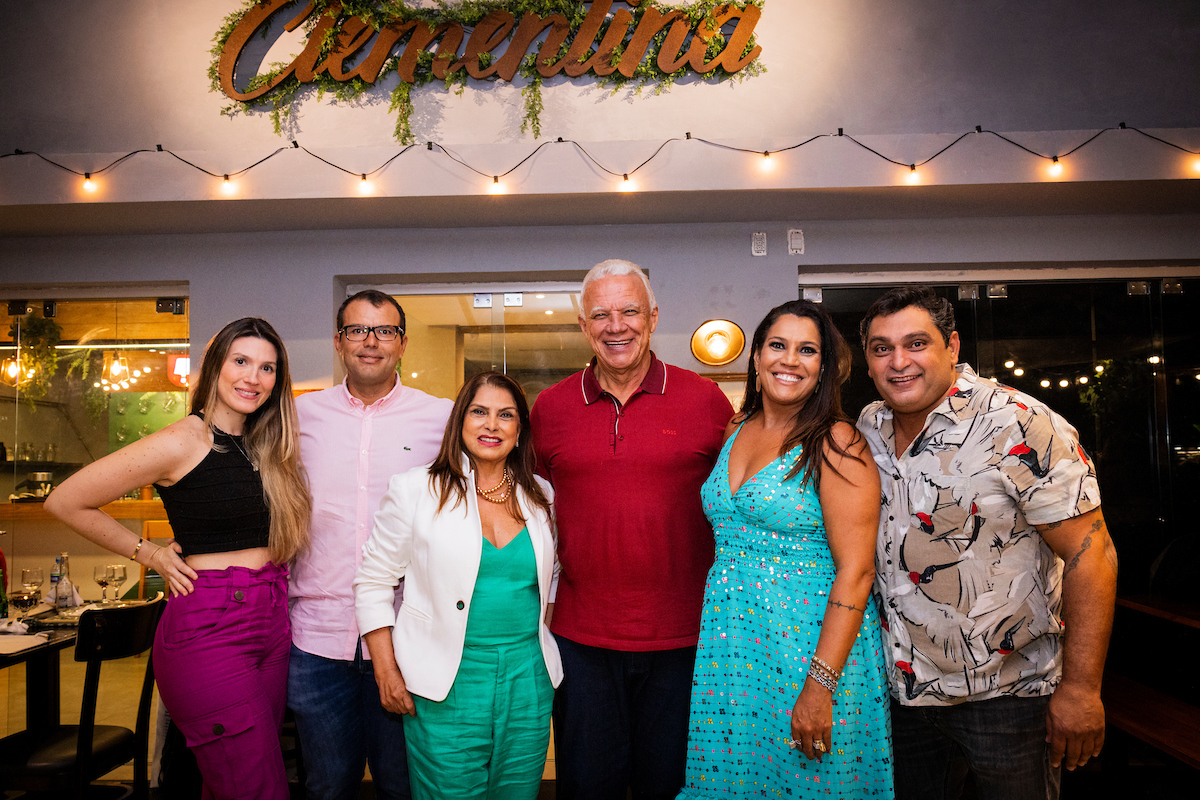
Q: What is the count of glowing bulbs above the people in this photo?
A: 9